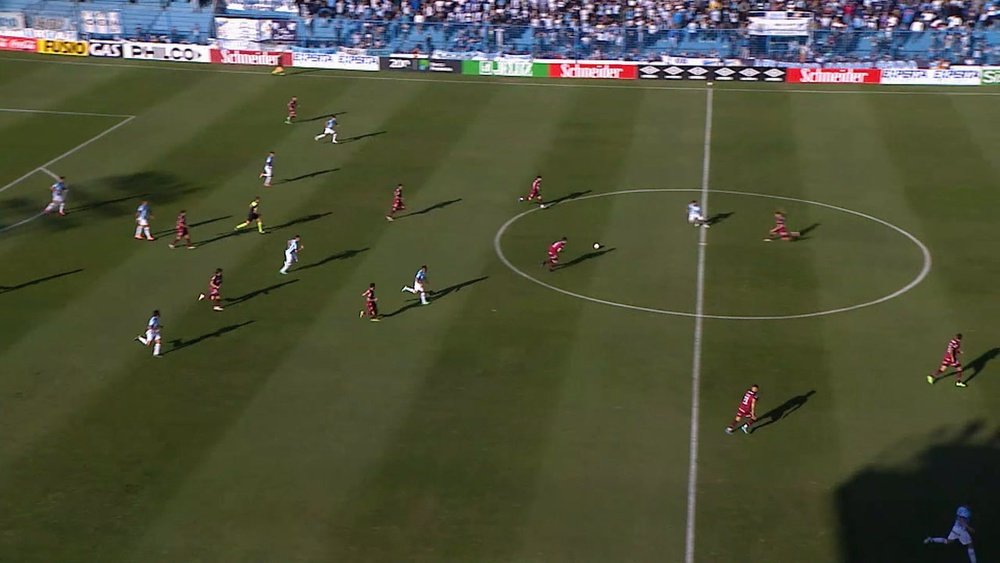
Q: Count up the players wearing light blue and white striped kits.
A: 9